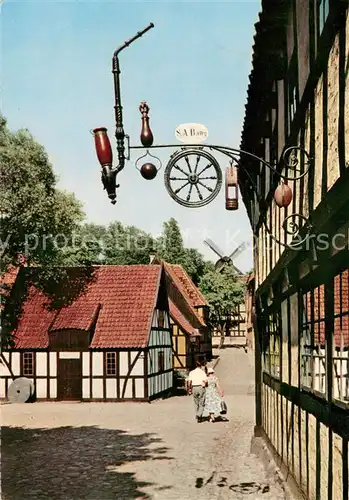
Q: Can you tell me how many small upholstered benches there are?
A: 0